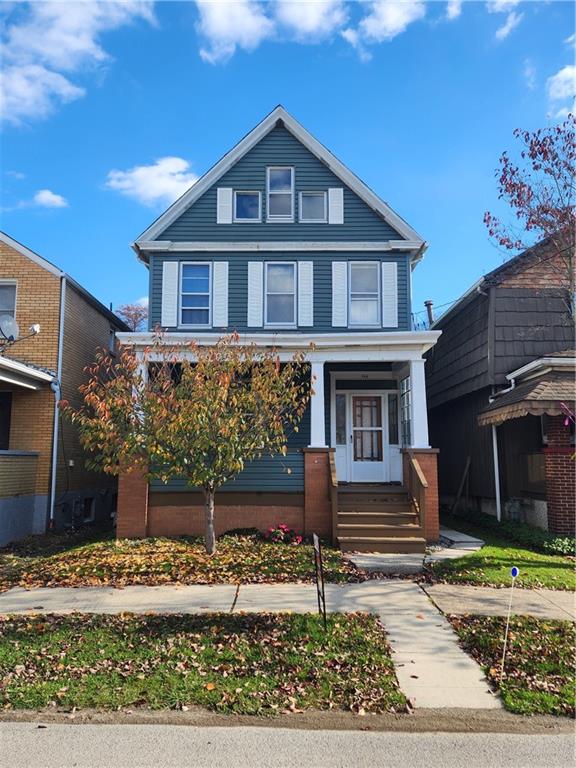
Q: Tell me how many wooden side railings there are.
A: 2